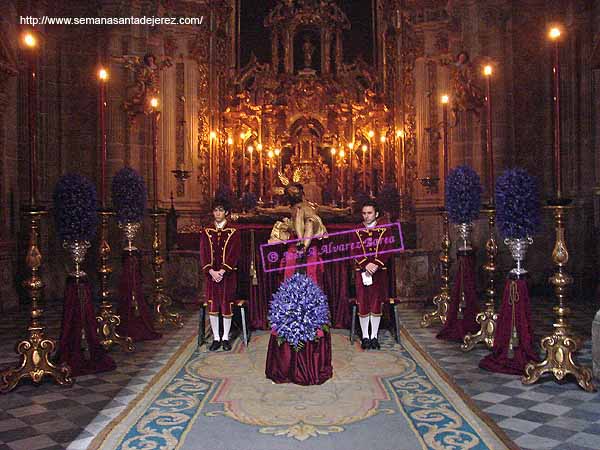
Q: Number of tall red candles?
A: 6